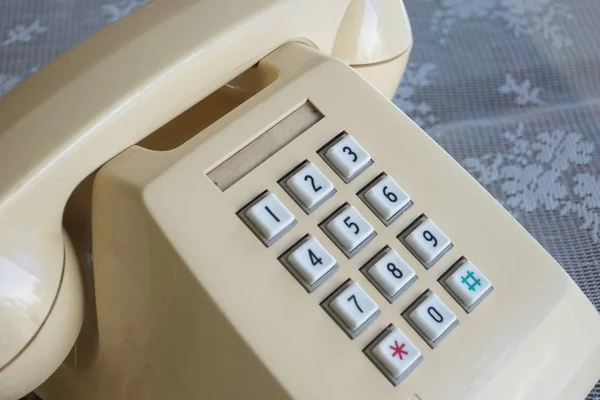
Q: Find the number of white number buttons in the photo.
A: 10